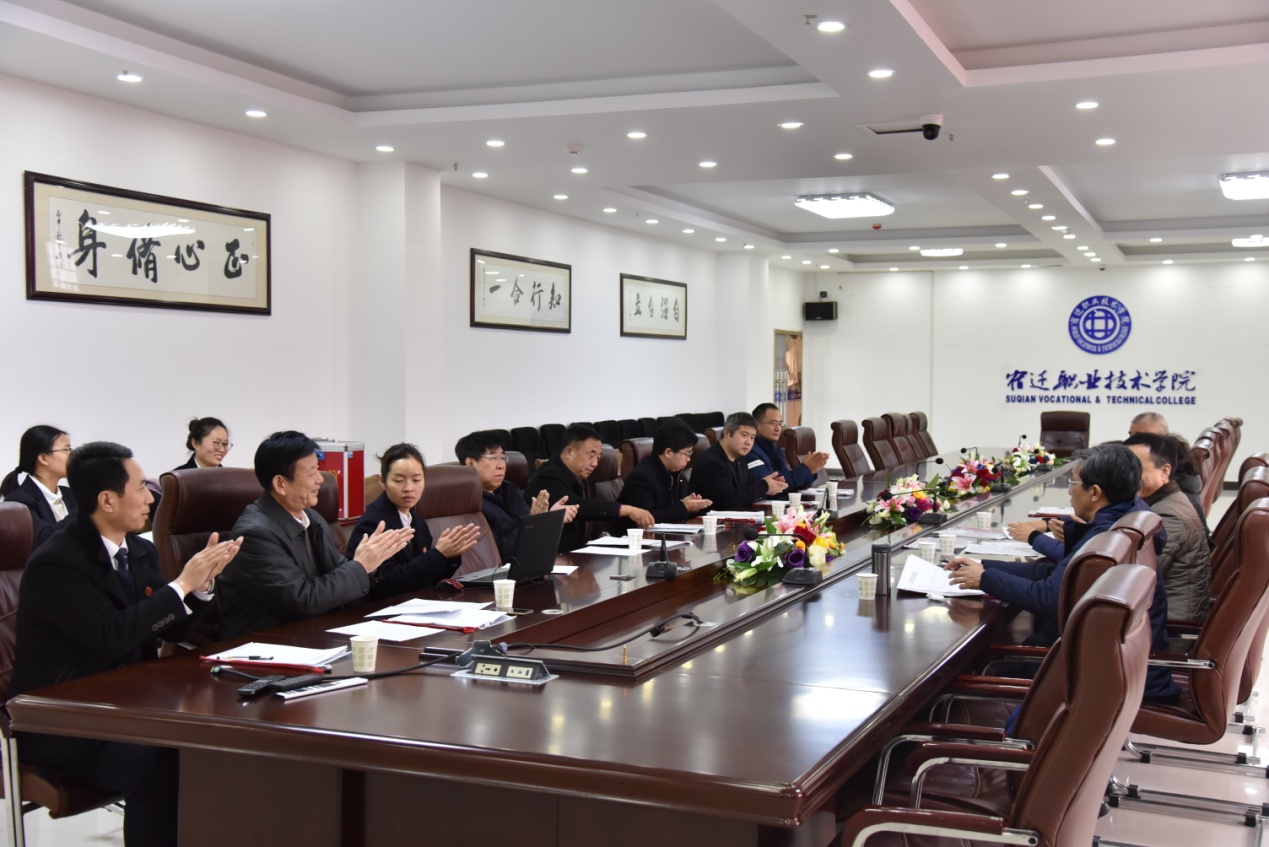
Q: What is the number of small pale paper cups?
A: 11